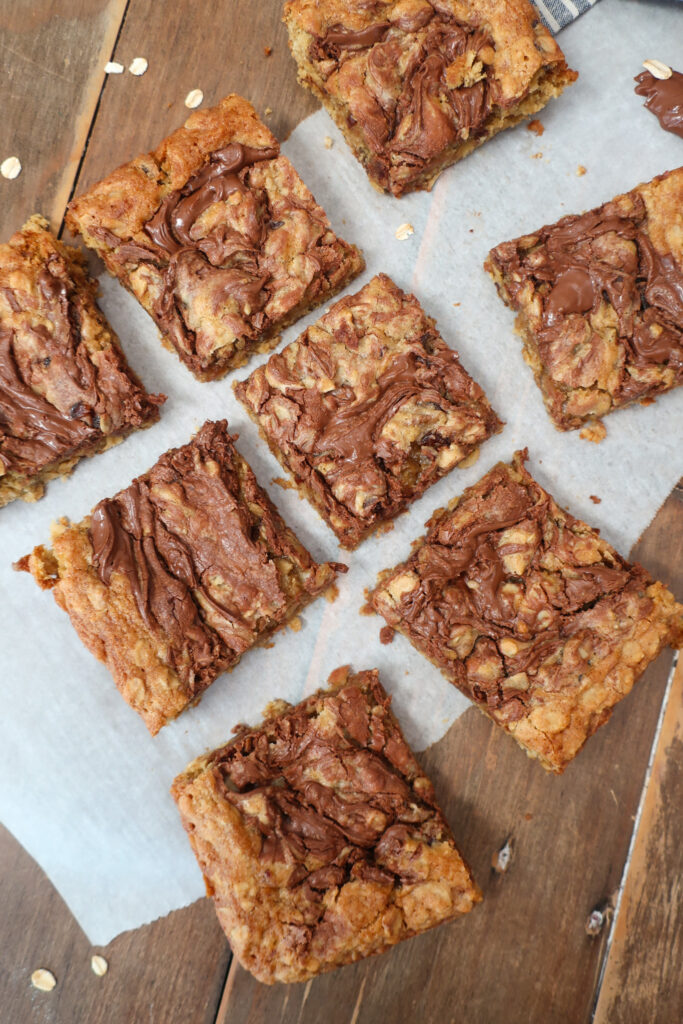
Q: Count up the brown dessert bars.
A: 8